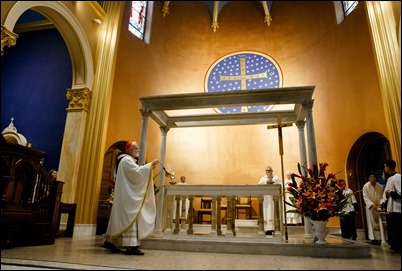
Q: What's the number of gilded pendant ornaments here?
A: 3